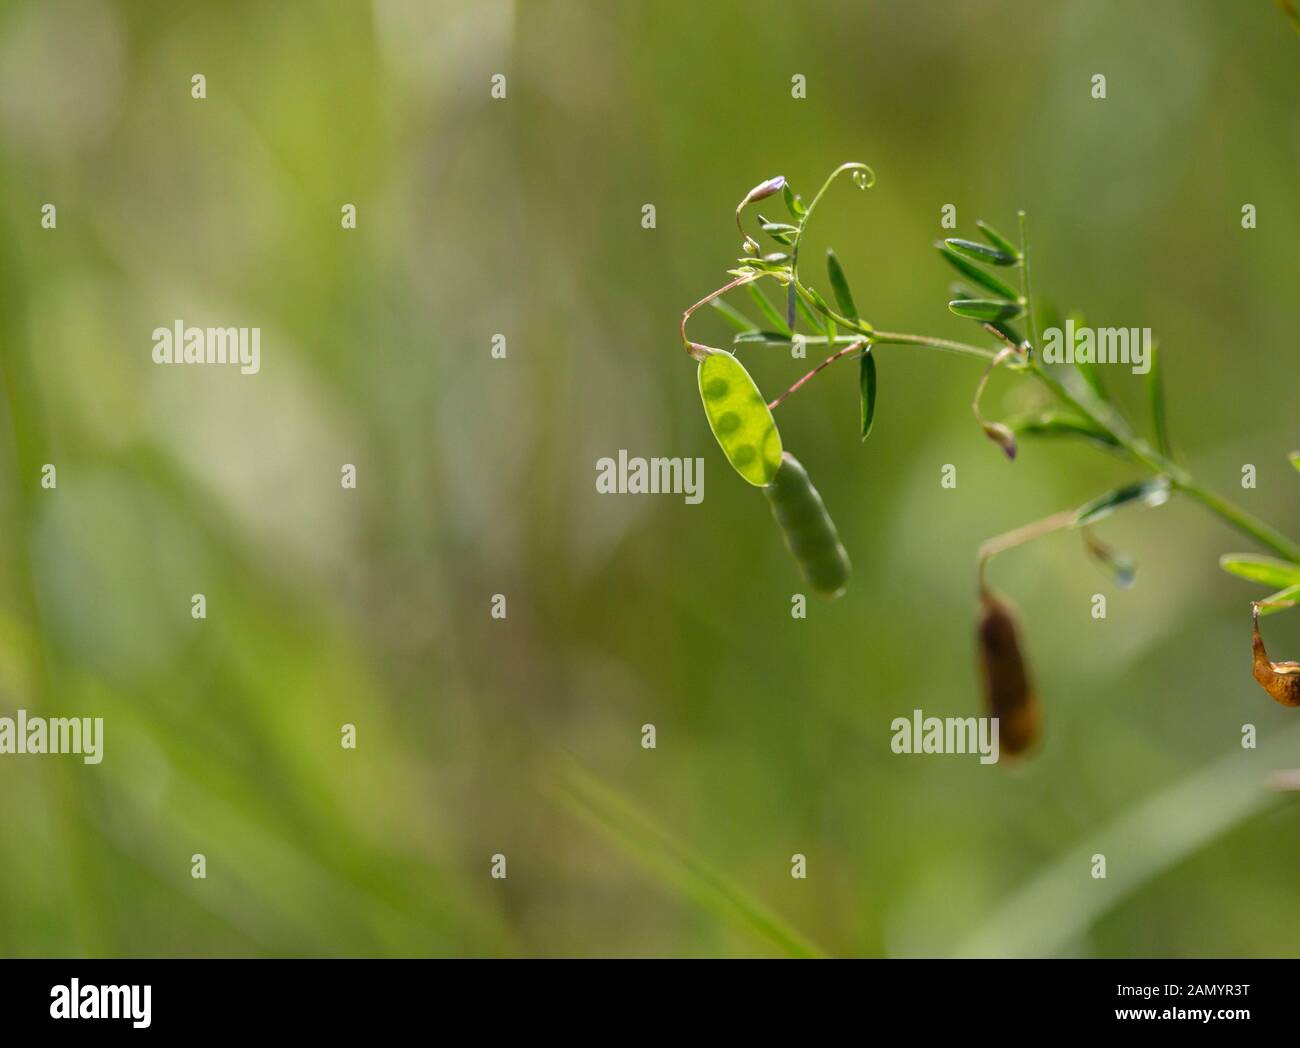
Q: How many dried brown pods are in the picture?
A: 2